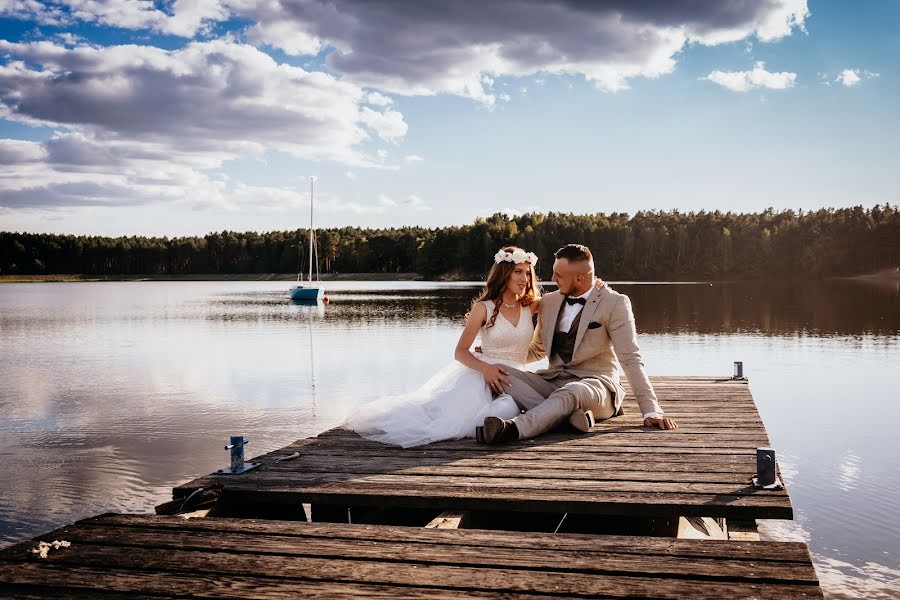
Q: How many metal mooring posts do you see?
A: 3